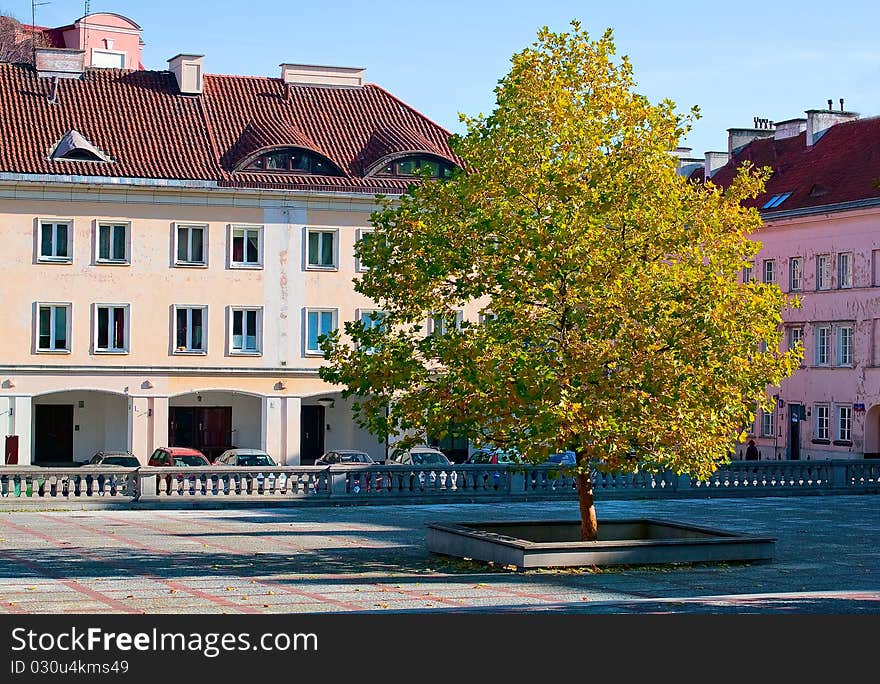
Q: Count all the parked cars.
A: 7